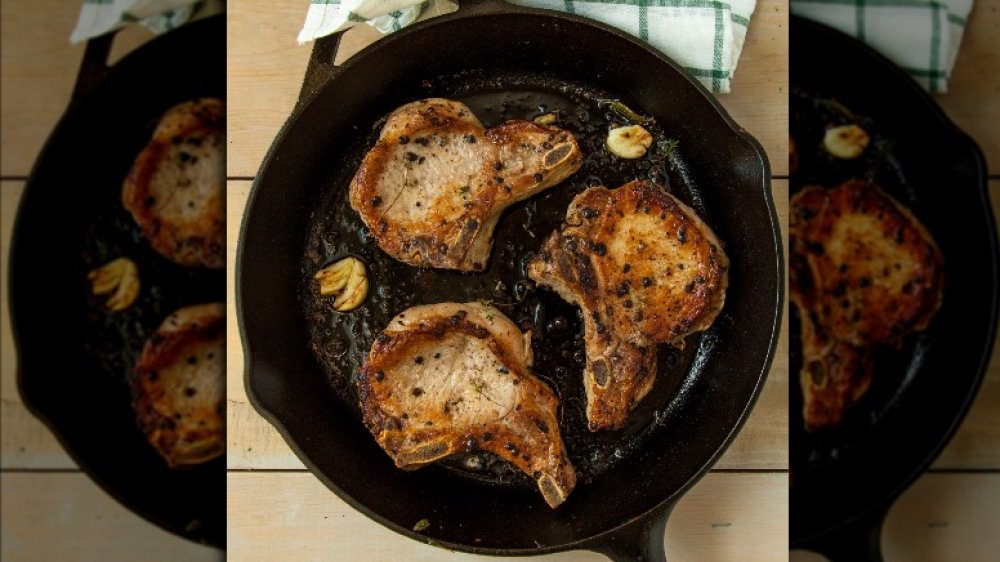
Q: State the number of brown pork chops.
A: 3